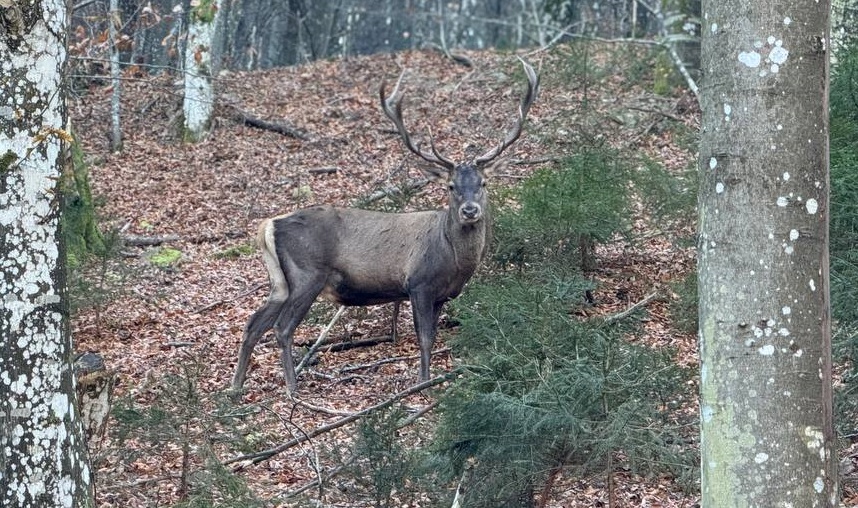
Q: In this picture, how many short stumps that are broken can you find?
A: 1